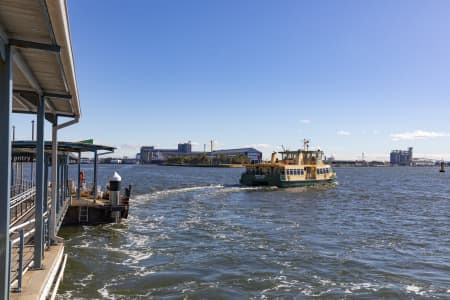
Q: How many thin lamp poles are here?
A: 2